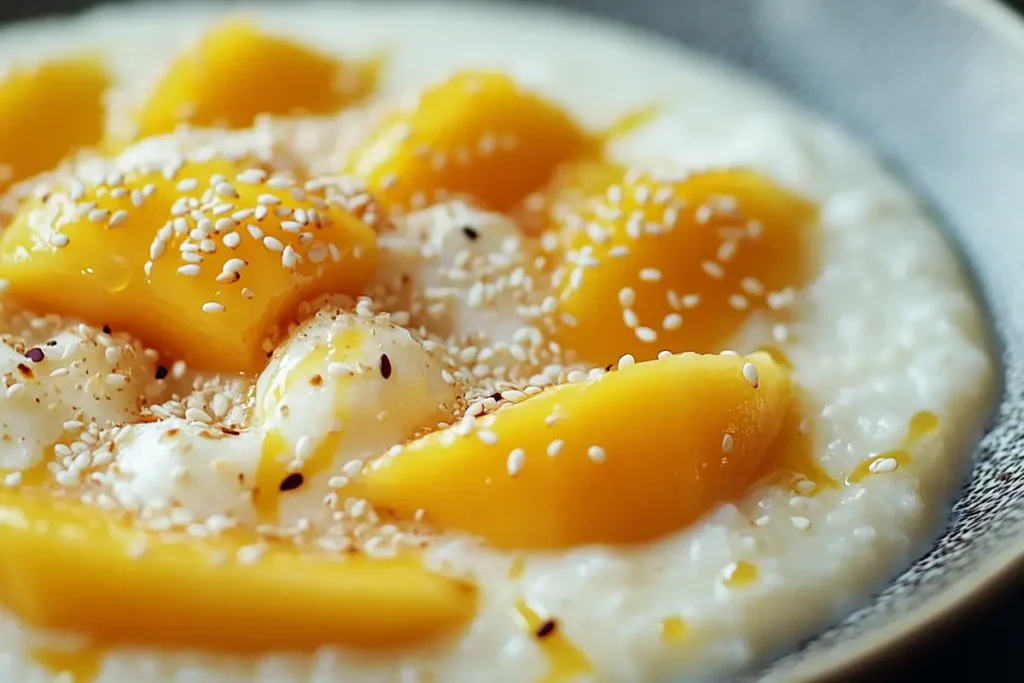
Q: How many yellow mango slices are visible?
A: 7